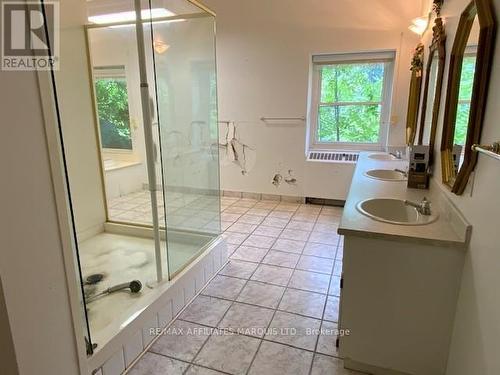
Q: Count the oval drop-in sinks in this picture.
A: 3